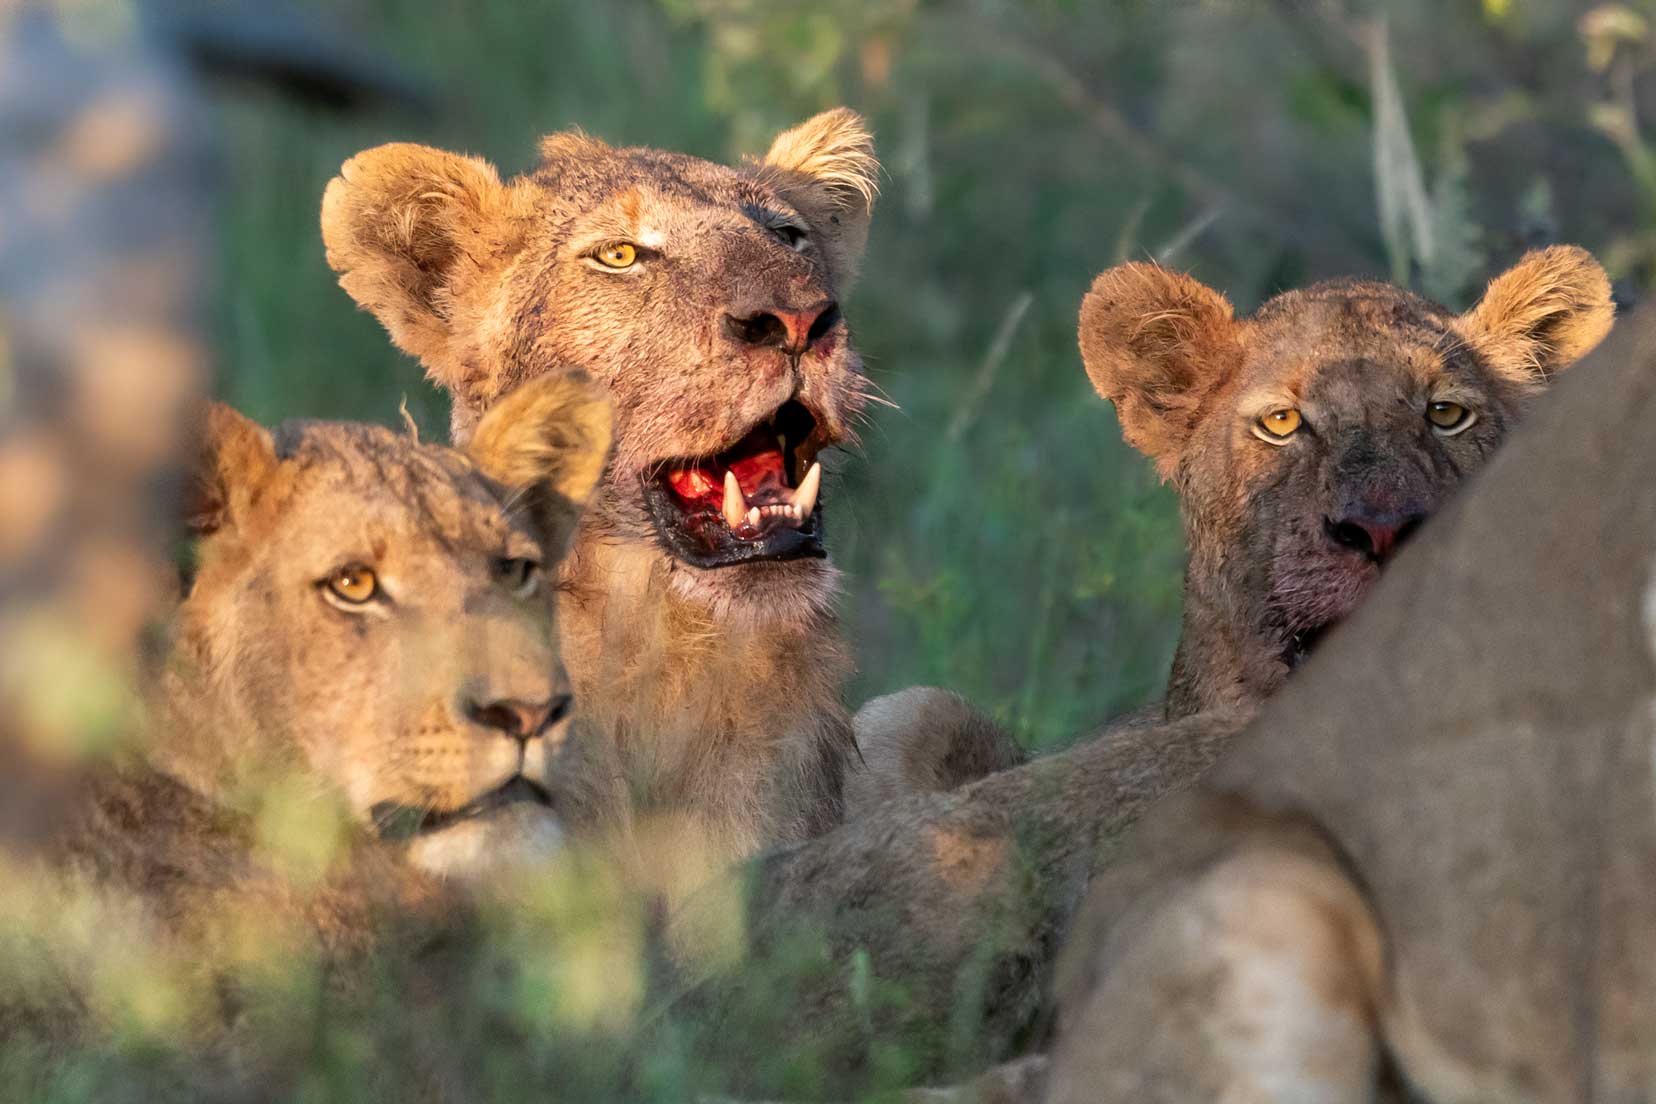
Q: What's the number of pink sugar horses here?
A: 0